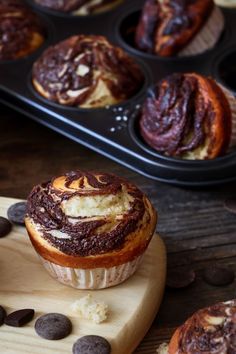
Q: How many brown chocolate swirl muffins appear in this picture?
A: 7